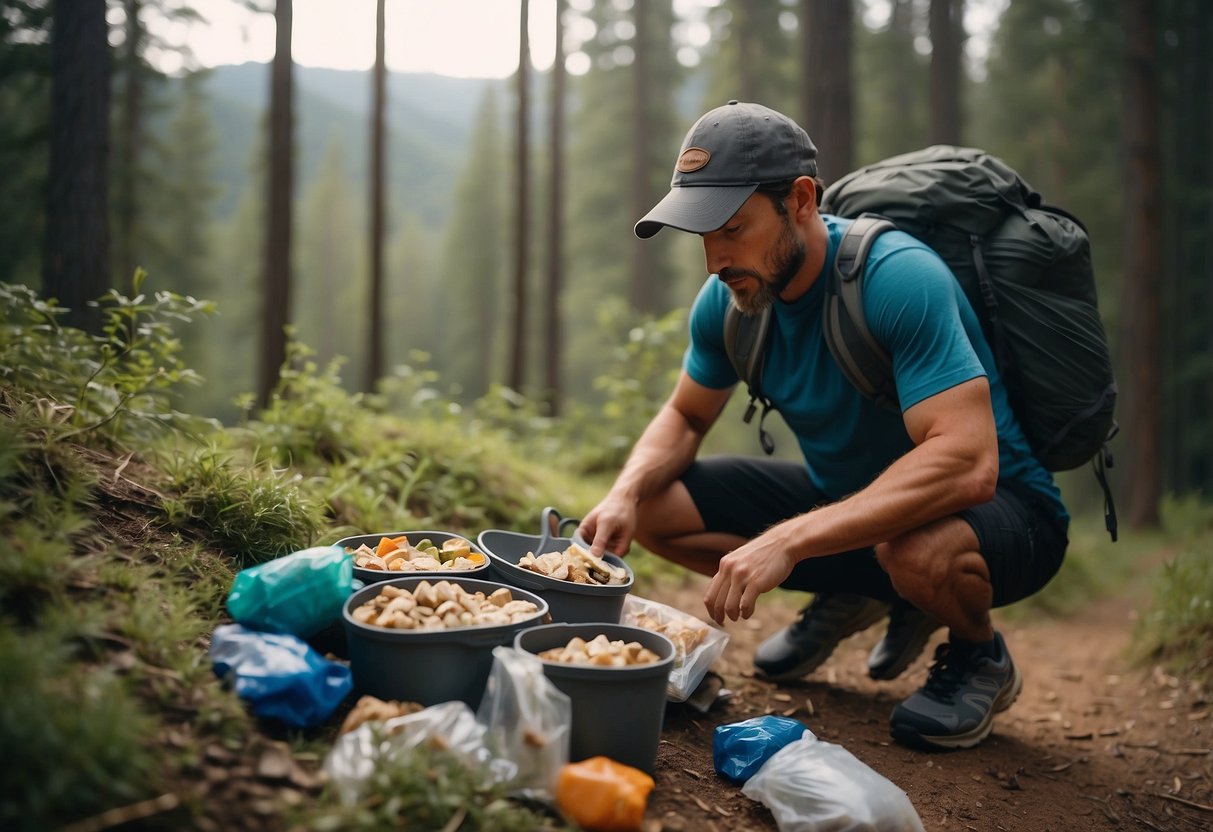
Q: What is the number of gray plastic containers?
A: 4